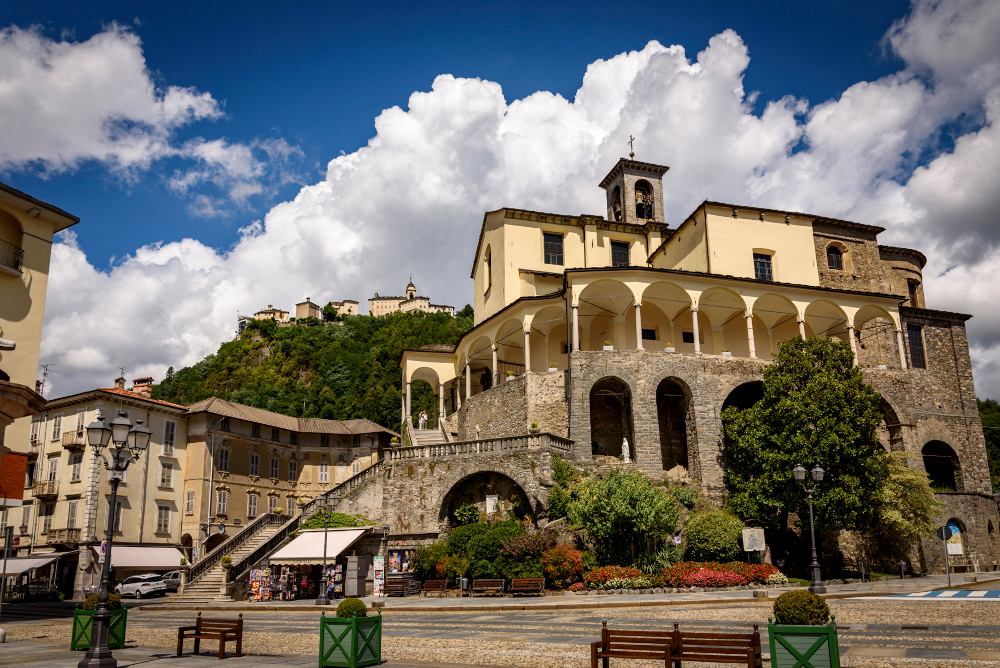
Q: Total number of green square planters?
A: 3